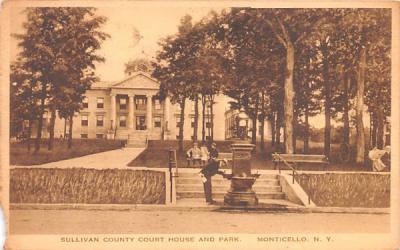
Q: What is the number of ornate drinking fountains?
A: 1